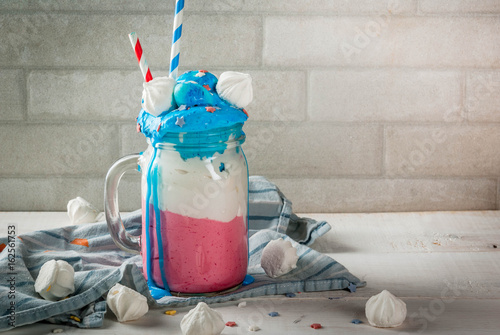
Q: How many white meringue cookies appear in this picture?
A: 8